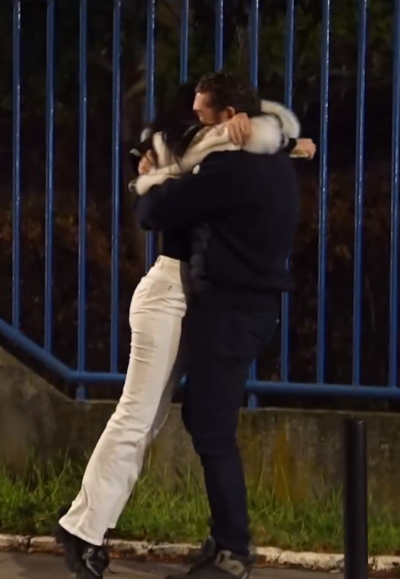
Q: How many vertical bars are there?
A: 12